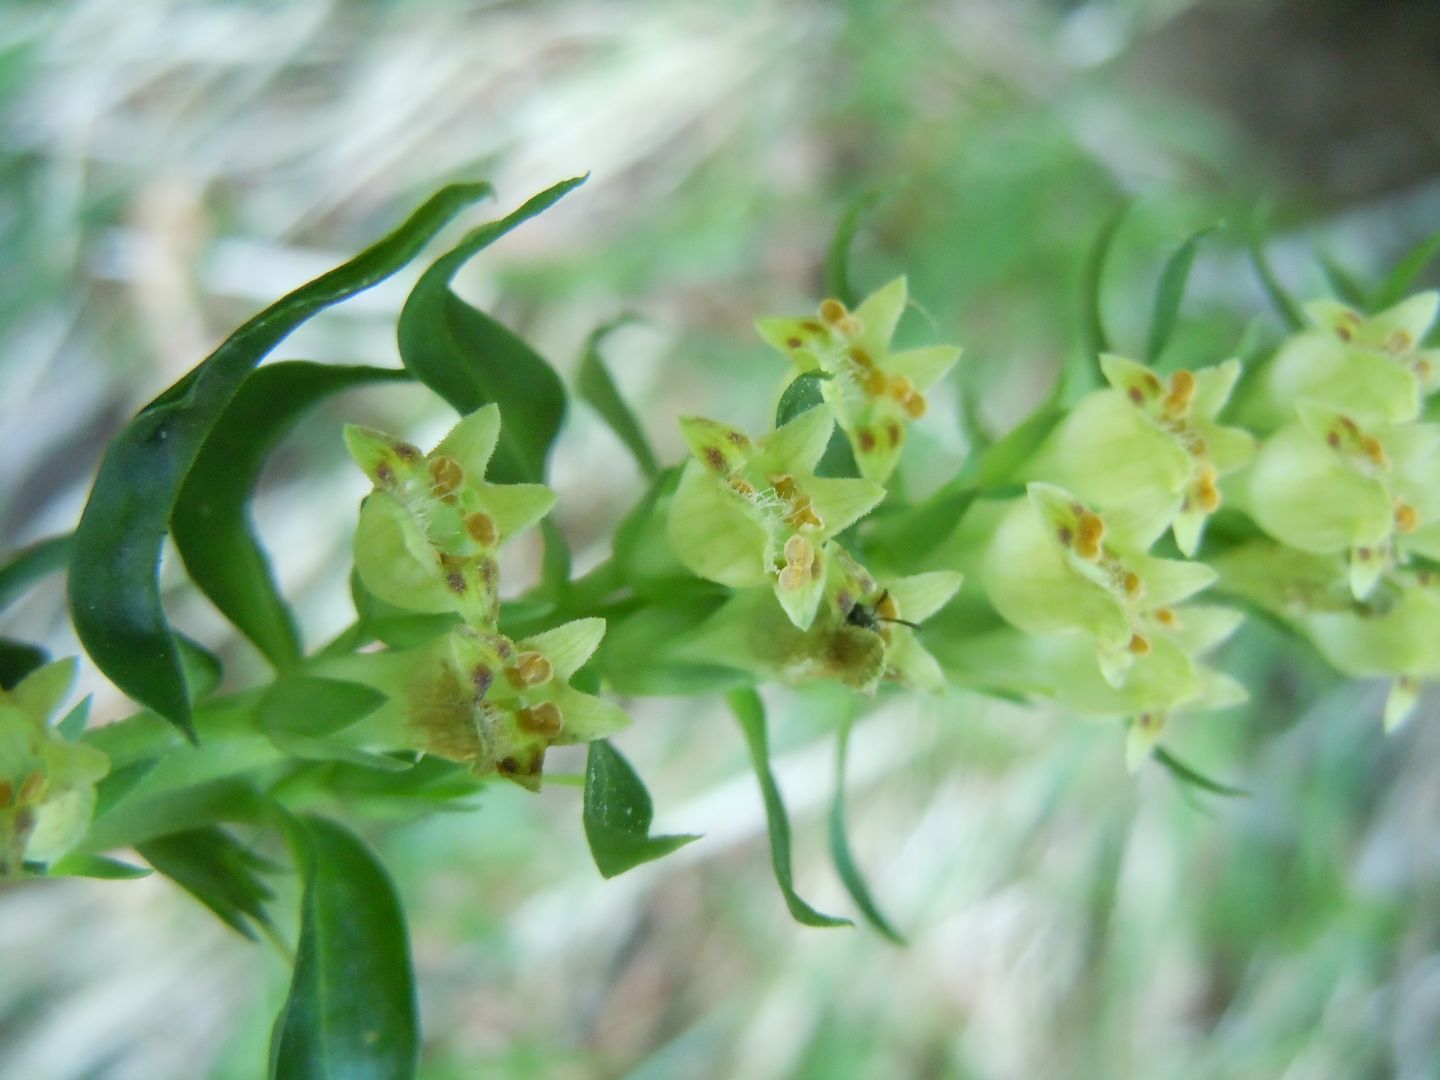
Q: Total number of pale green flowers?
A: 12